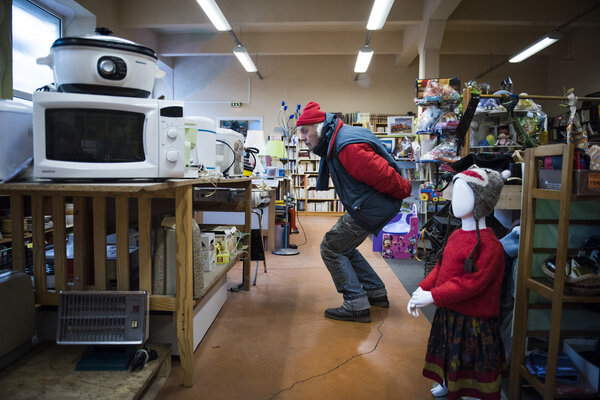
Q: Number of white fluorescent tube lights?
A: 5